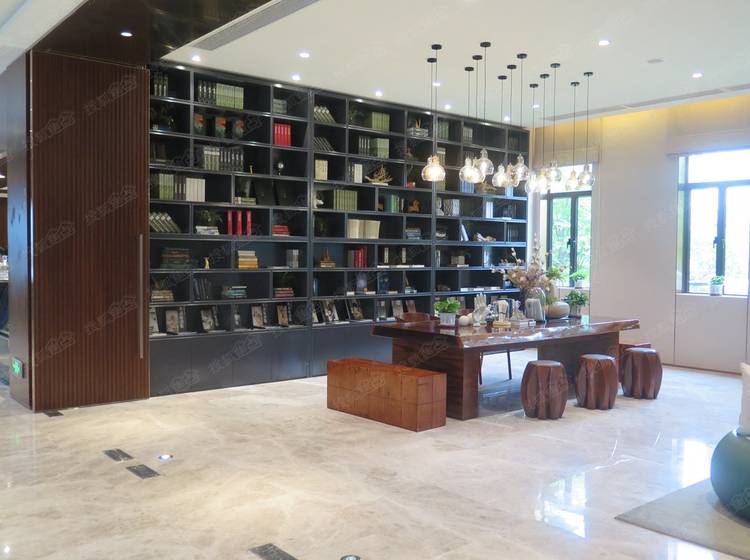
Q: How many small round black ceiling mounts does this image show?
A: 13